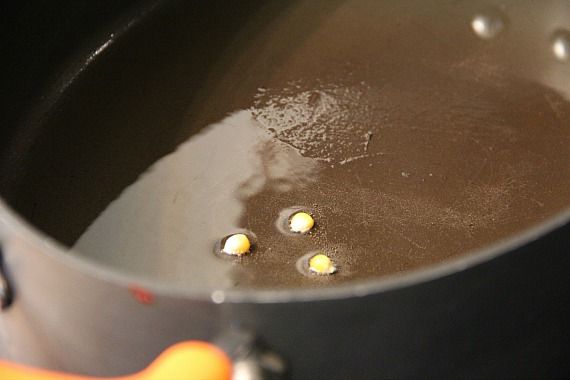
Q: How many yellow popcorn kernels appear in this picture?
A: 3